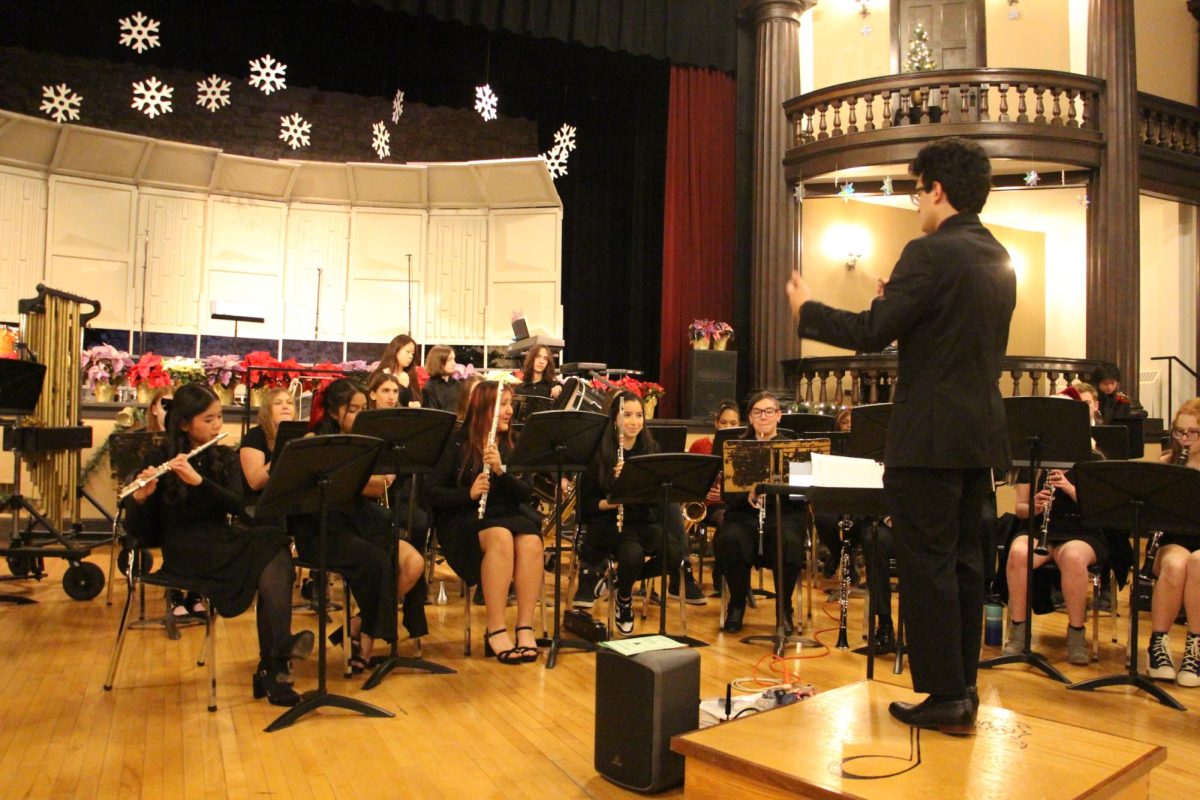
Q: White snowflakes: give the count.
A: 11